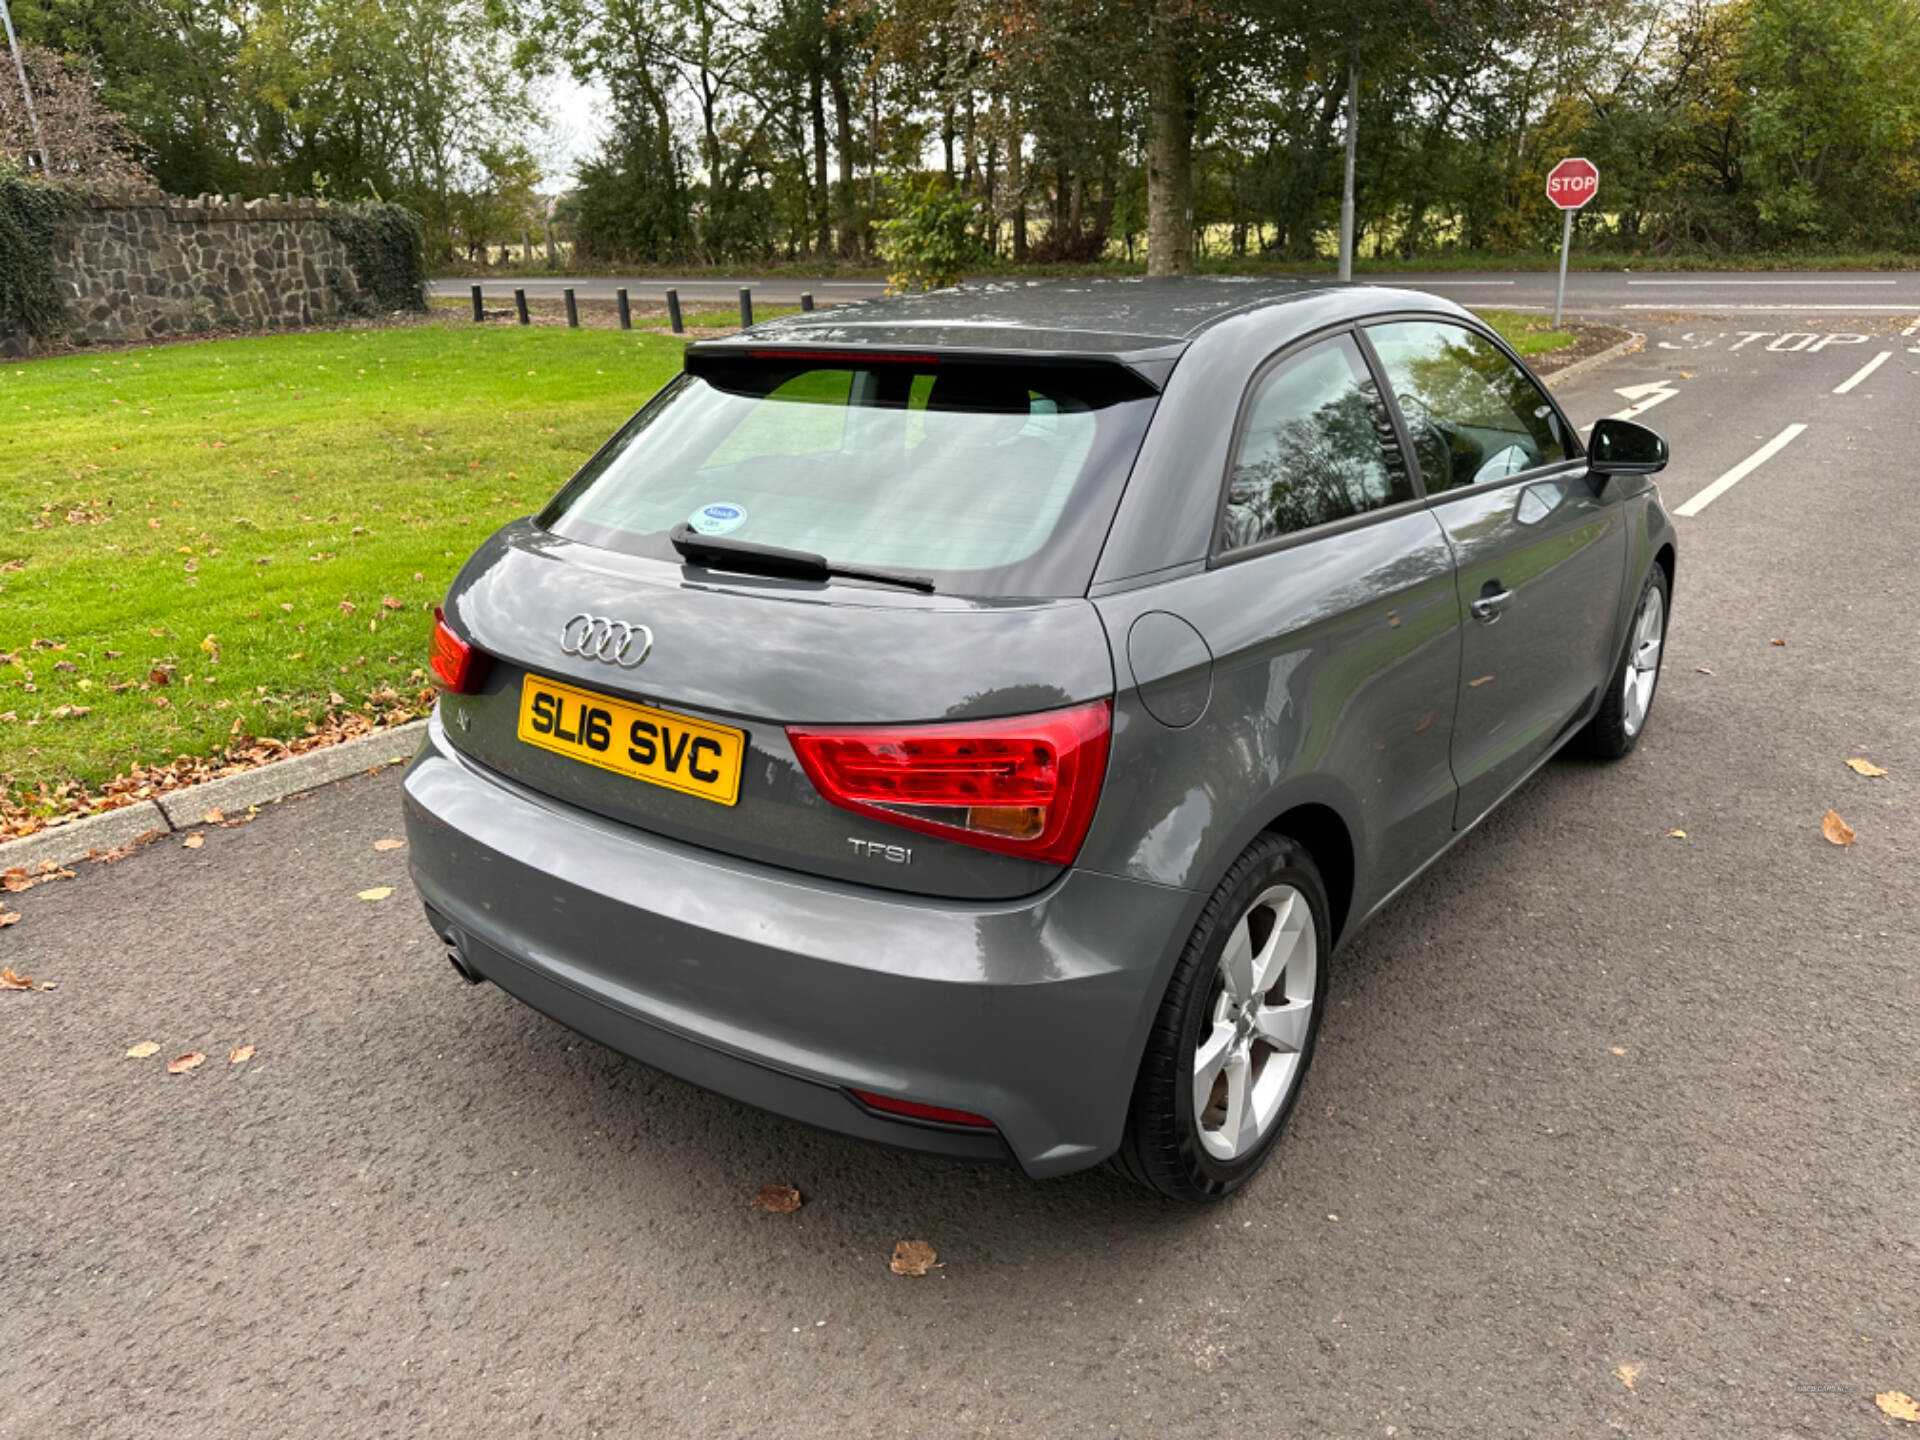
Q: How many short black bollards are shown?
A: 7